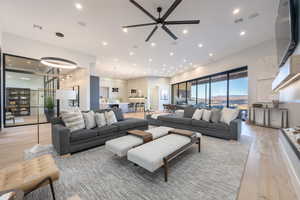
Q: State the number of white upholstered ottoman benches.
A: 2